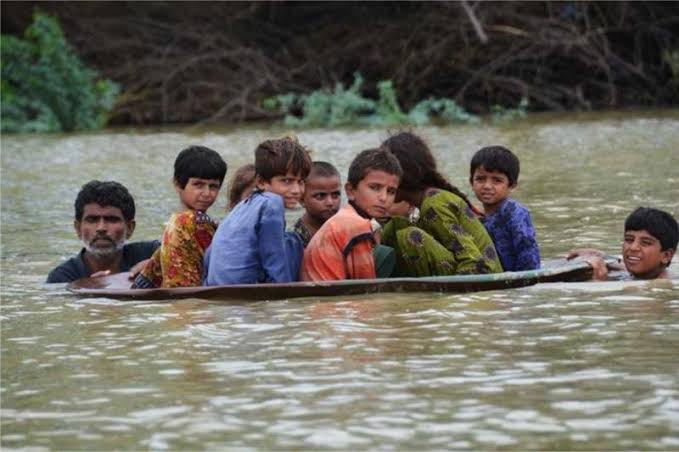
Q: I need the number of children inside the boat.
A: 7